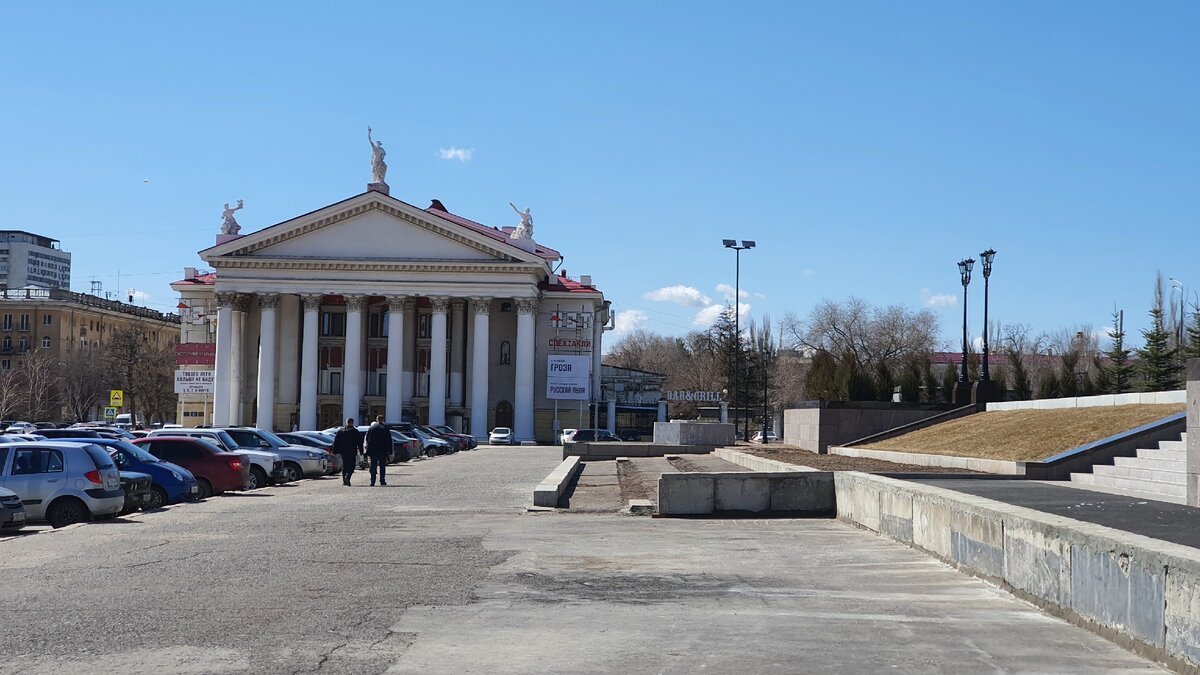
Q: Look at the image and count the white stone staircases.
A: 1